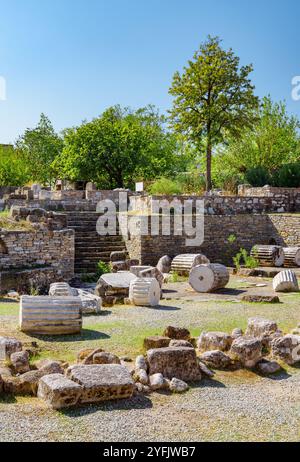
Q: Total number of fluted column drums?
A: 8